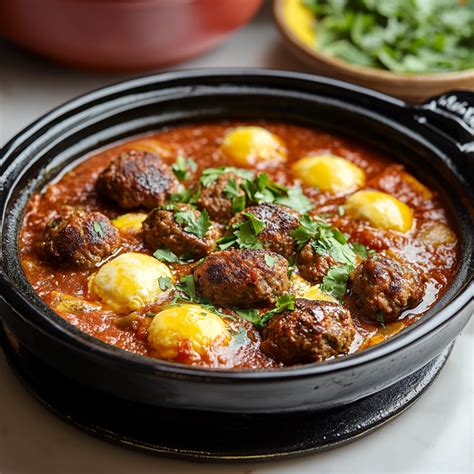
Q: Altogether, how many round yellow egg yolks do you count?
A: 5